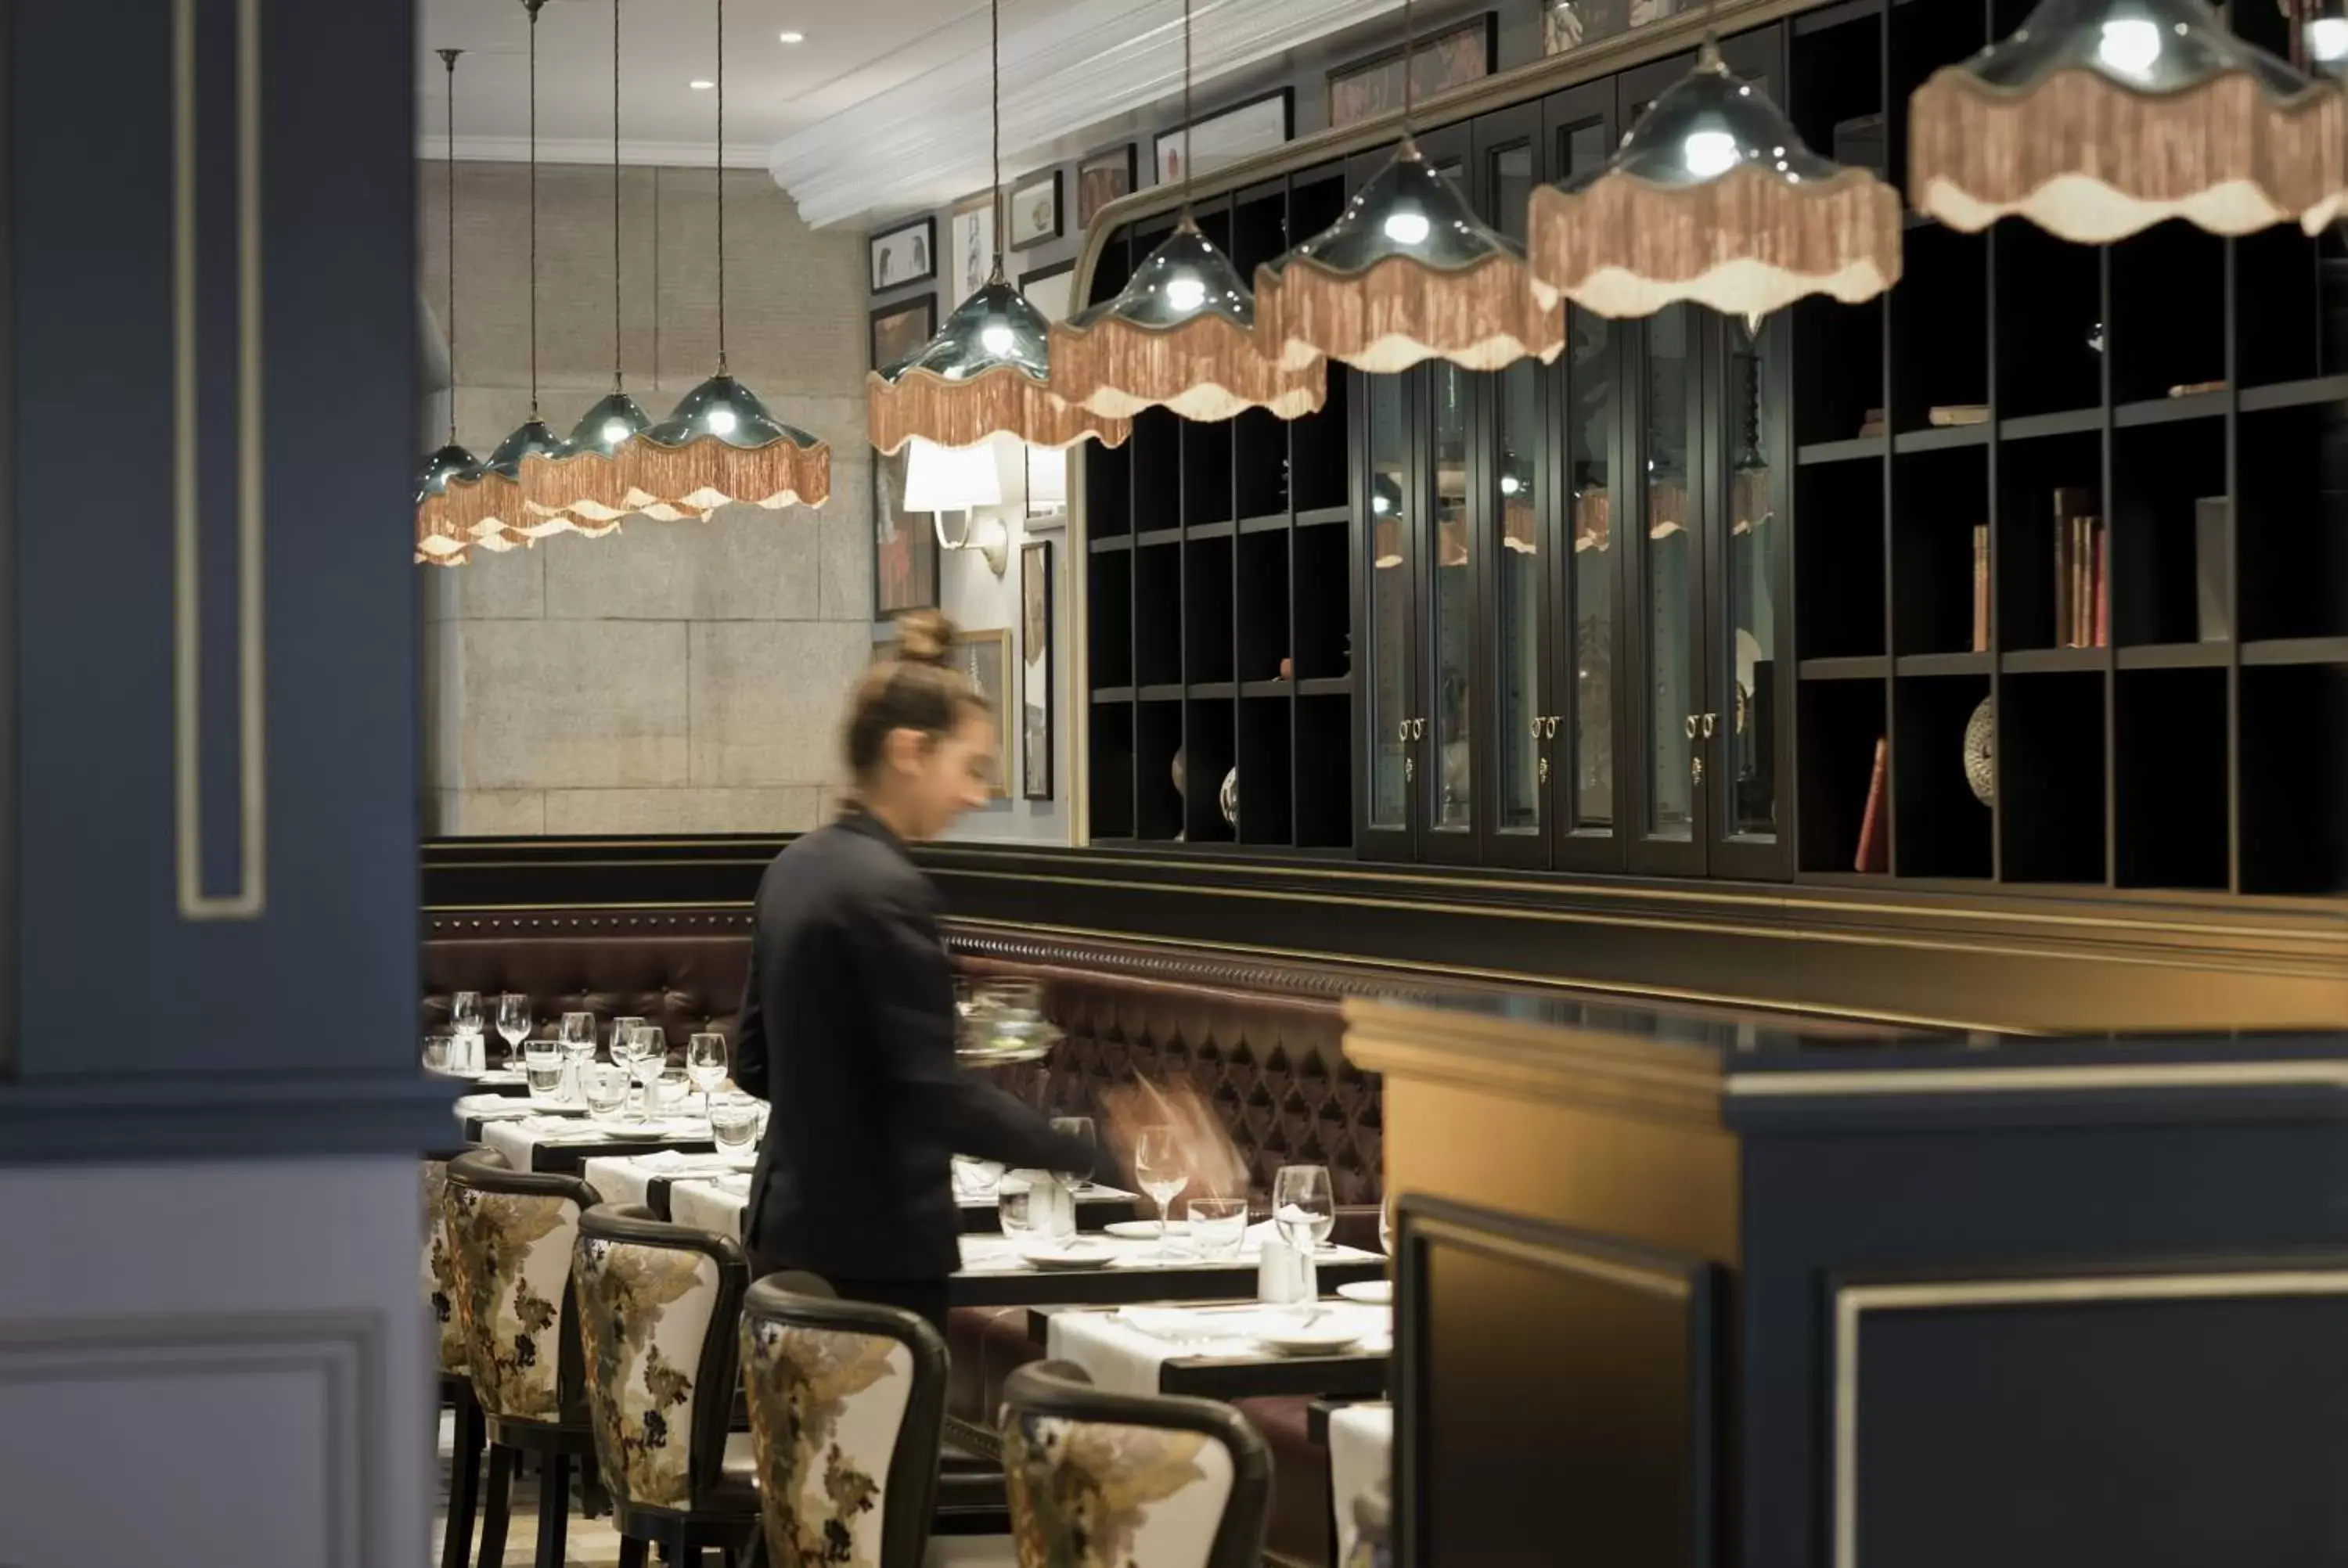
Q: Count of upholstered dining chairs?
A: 5